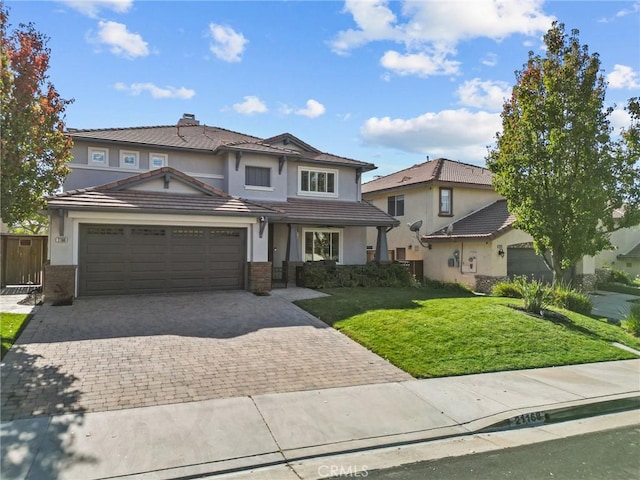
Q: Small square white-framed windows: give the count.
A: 3